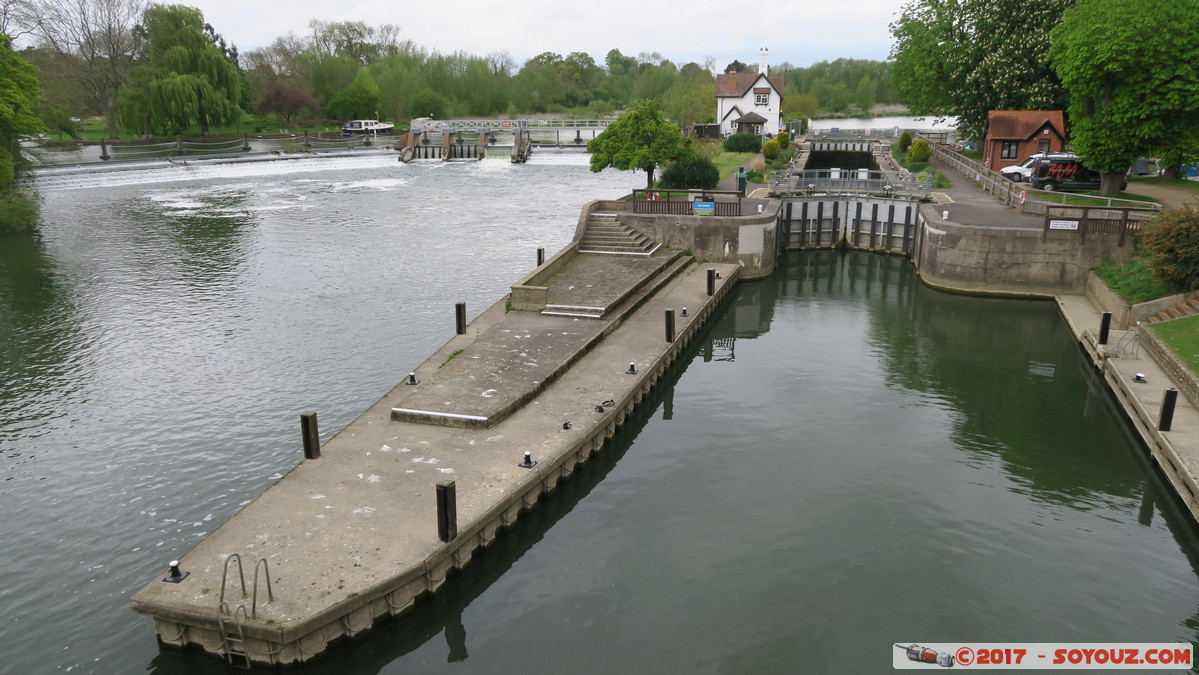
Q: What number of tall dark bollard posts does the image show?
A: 8